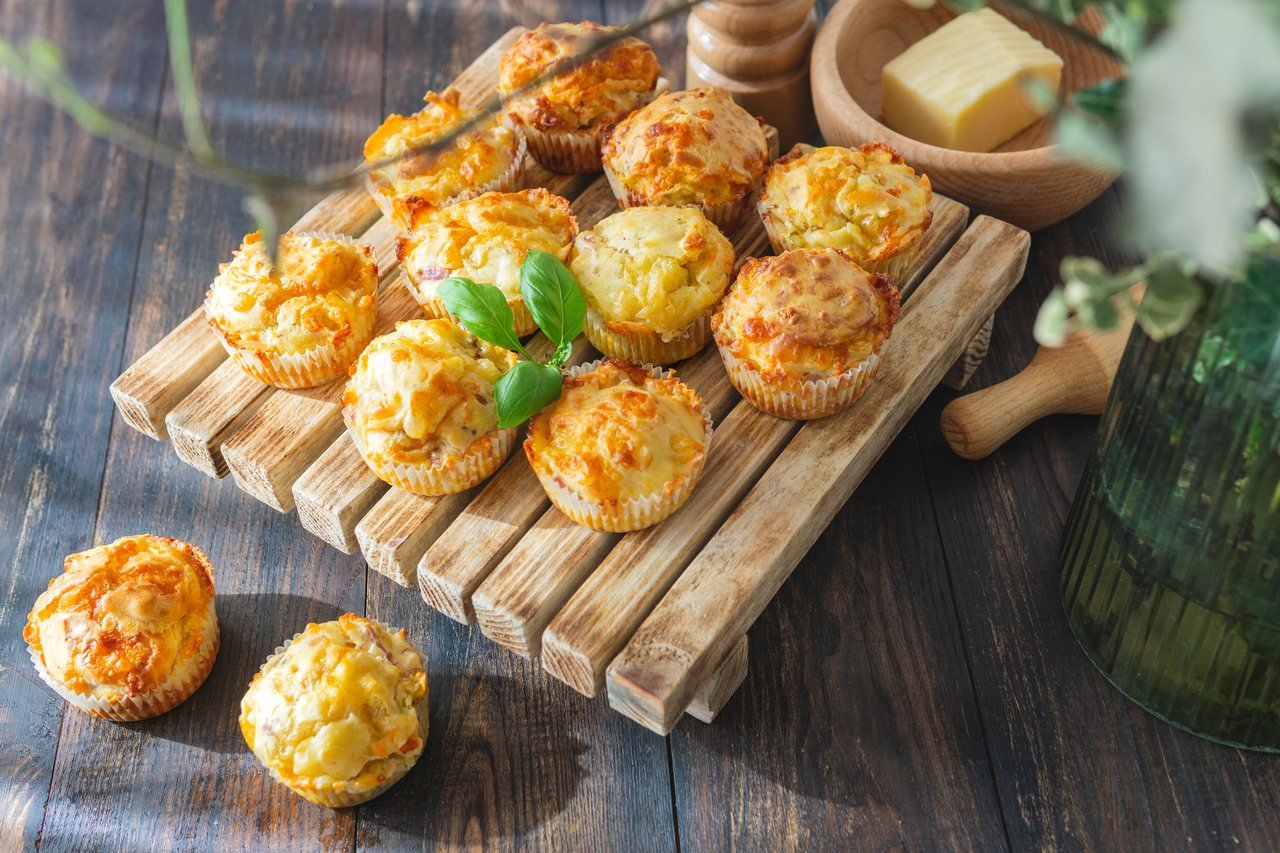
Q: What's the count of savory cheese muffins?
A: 12